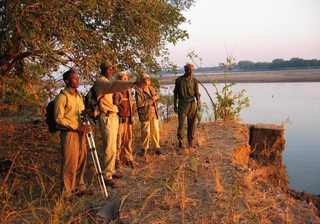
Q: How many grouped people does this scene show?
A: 5